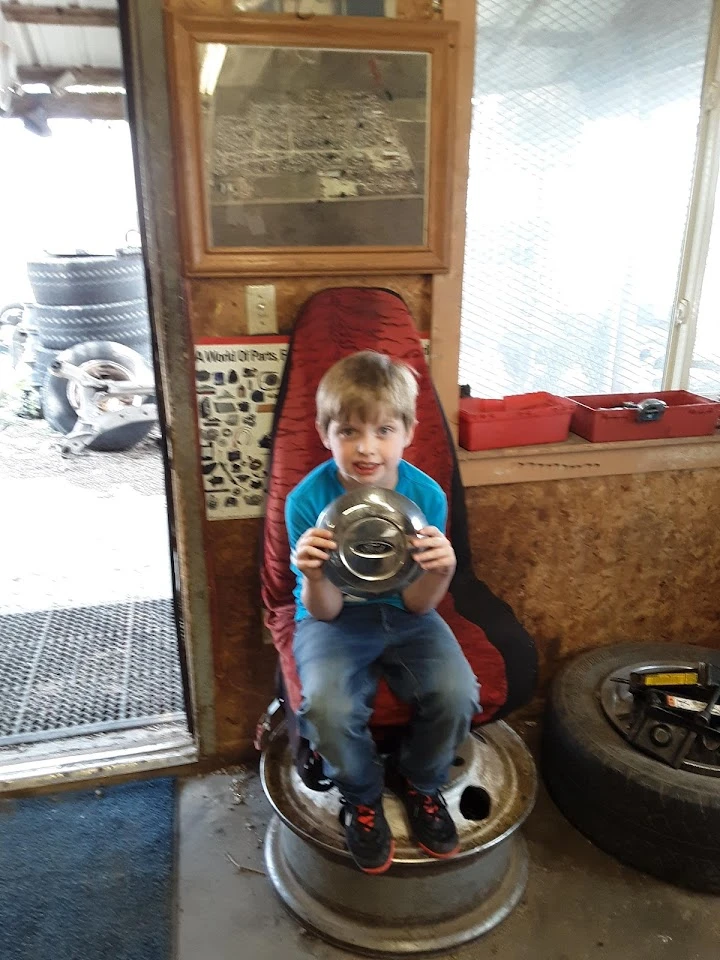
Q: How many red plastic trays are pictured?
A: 2